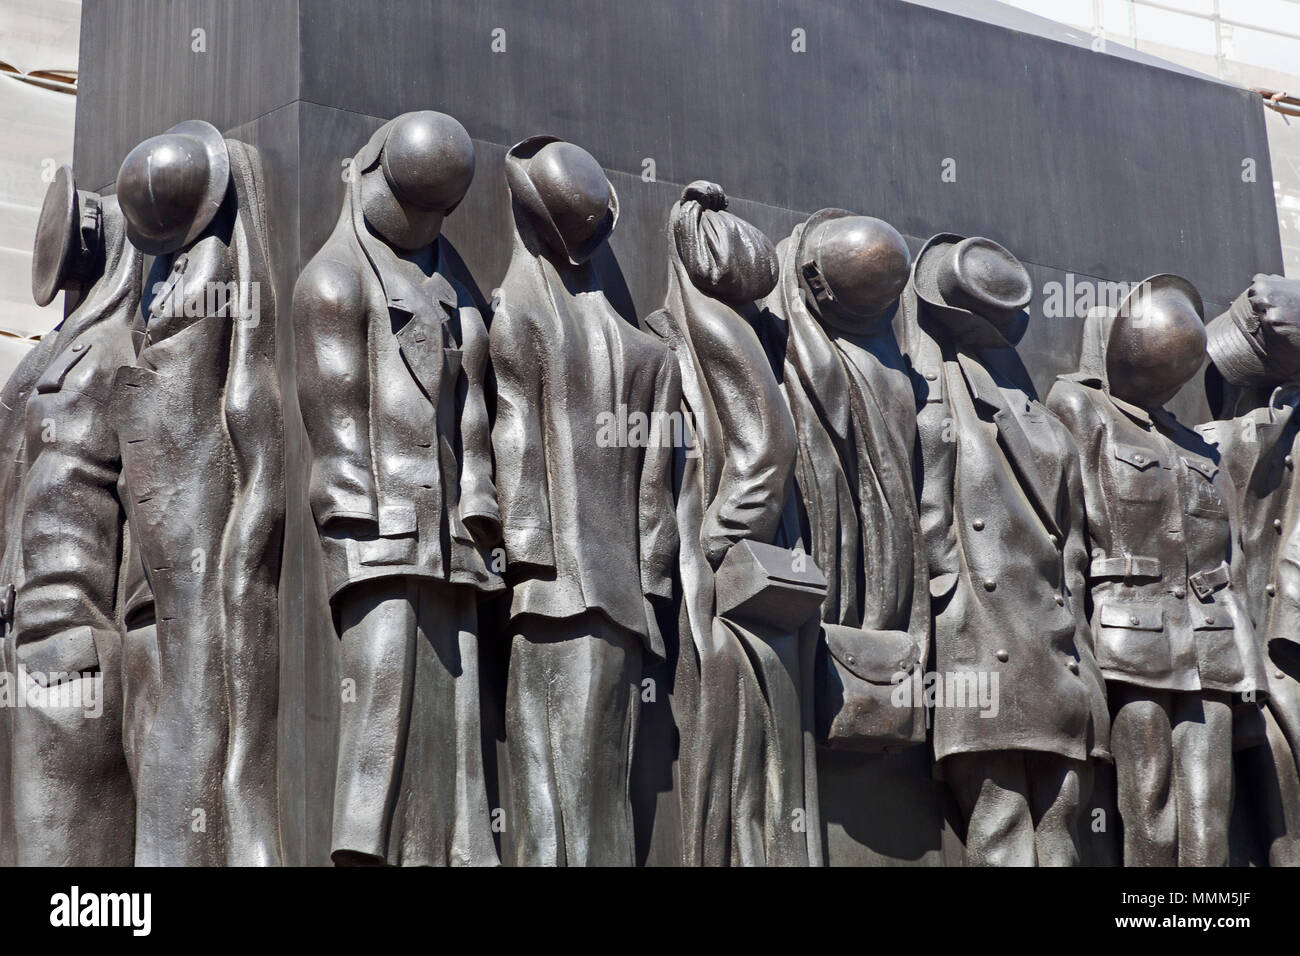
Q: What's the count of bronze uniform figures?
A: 9